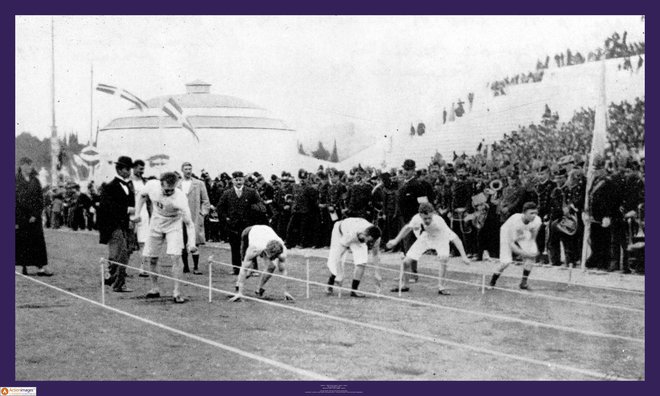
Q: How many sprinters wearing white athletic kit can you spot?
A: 5